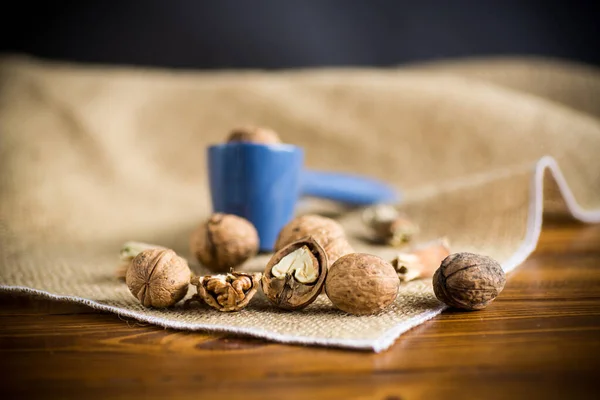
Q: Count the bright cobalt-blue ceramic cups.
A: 1